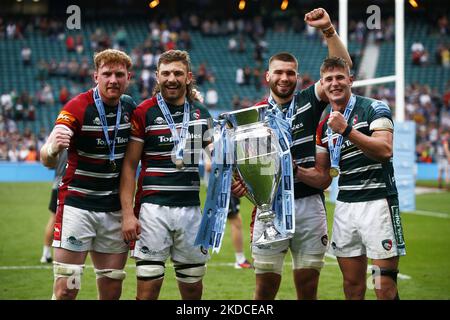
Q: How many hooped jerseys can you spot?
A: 4